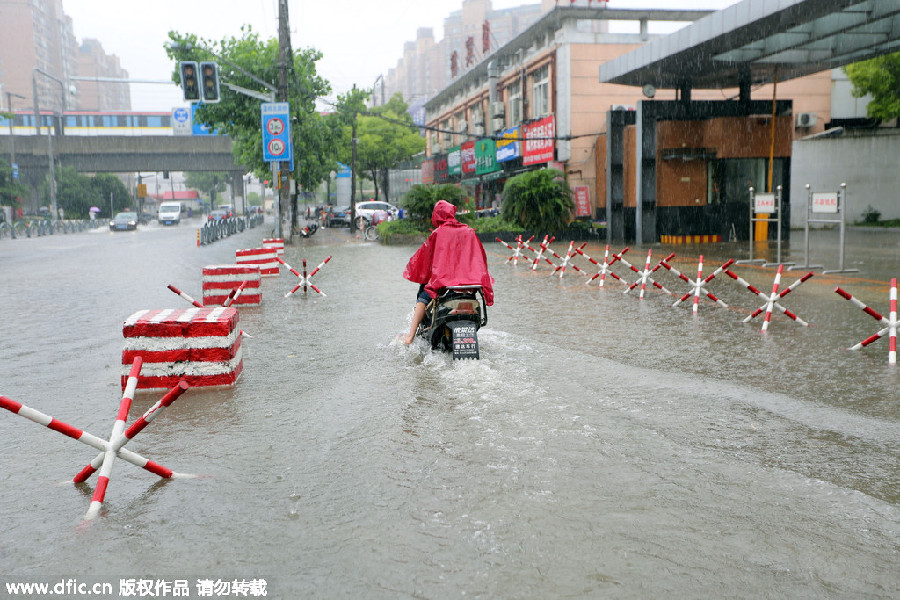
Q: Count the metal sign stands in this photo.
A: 2